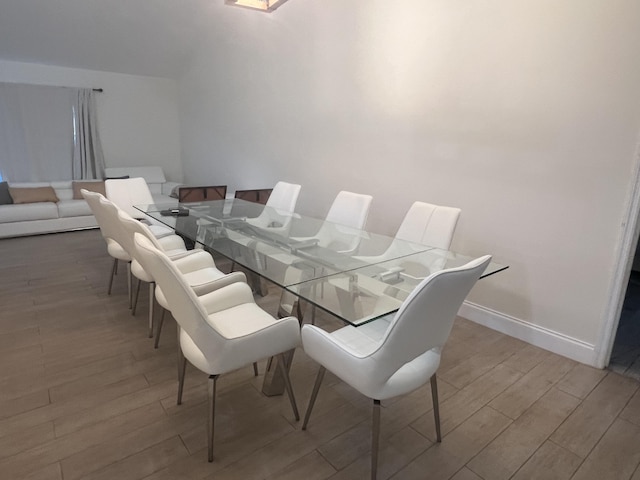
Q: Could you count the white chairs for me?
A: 9